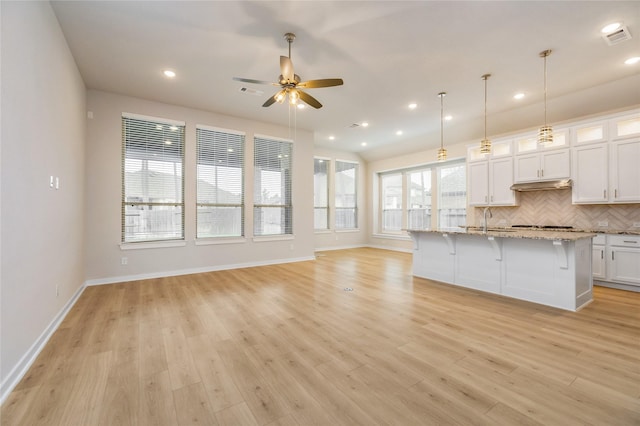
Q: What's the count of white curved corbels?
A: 4